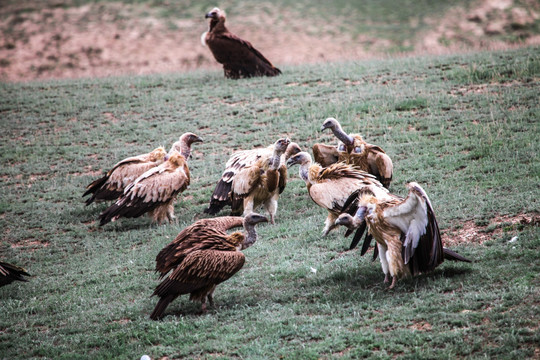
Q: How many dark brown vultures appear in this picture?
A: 2